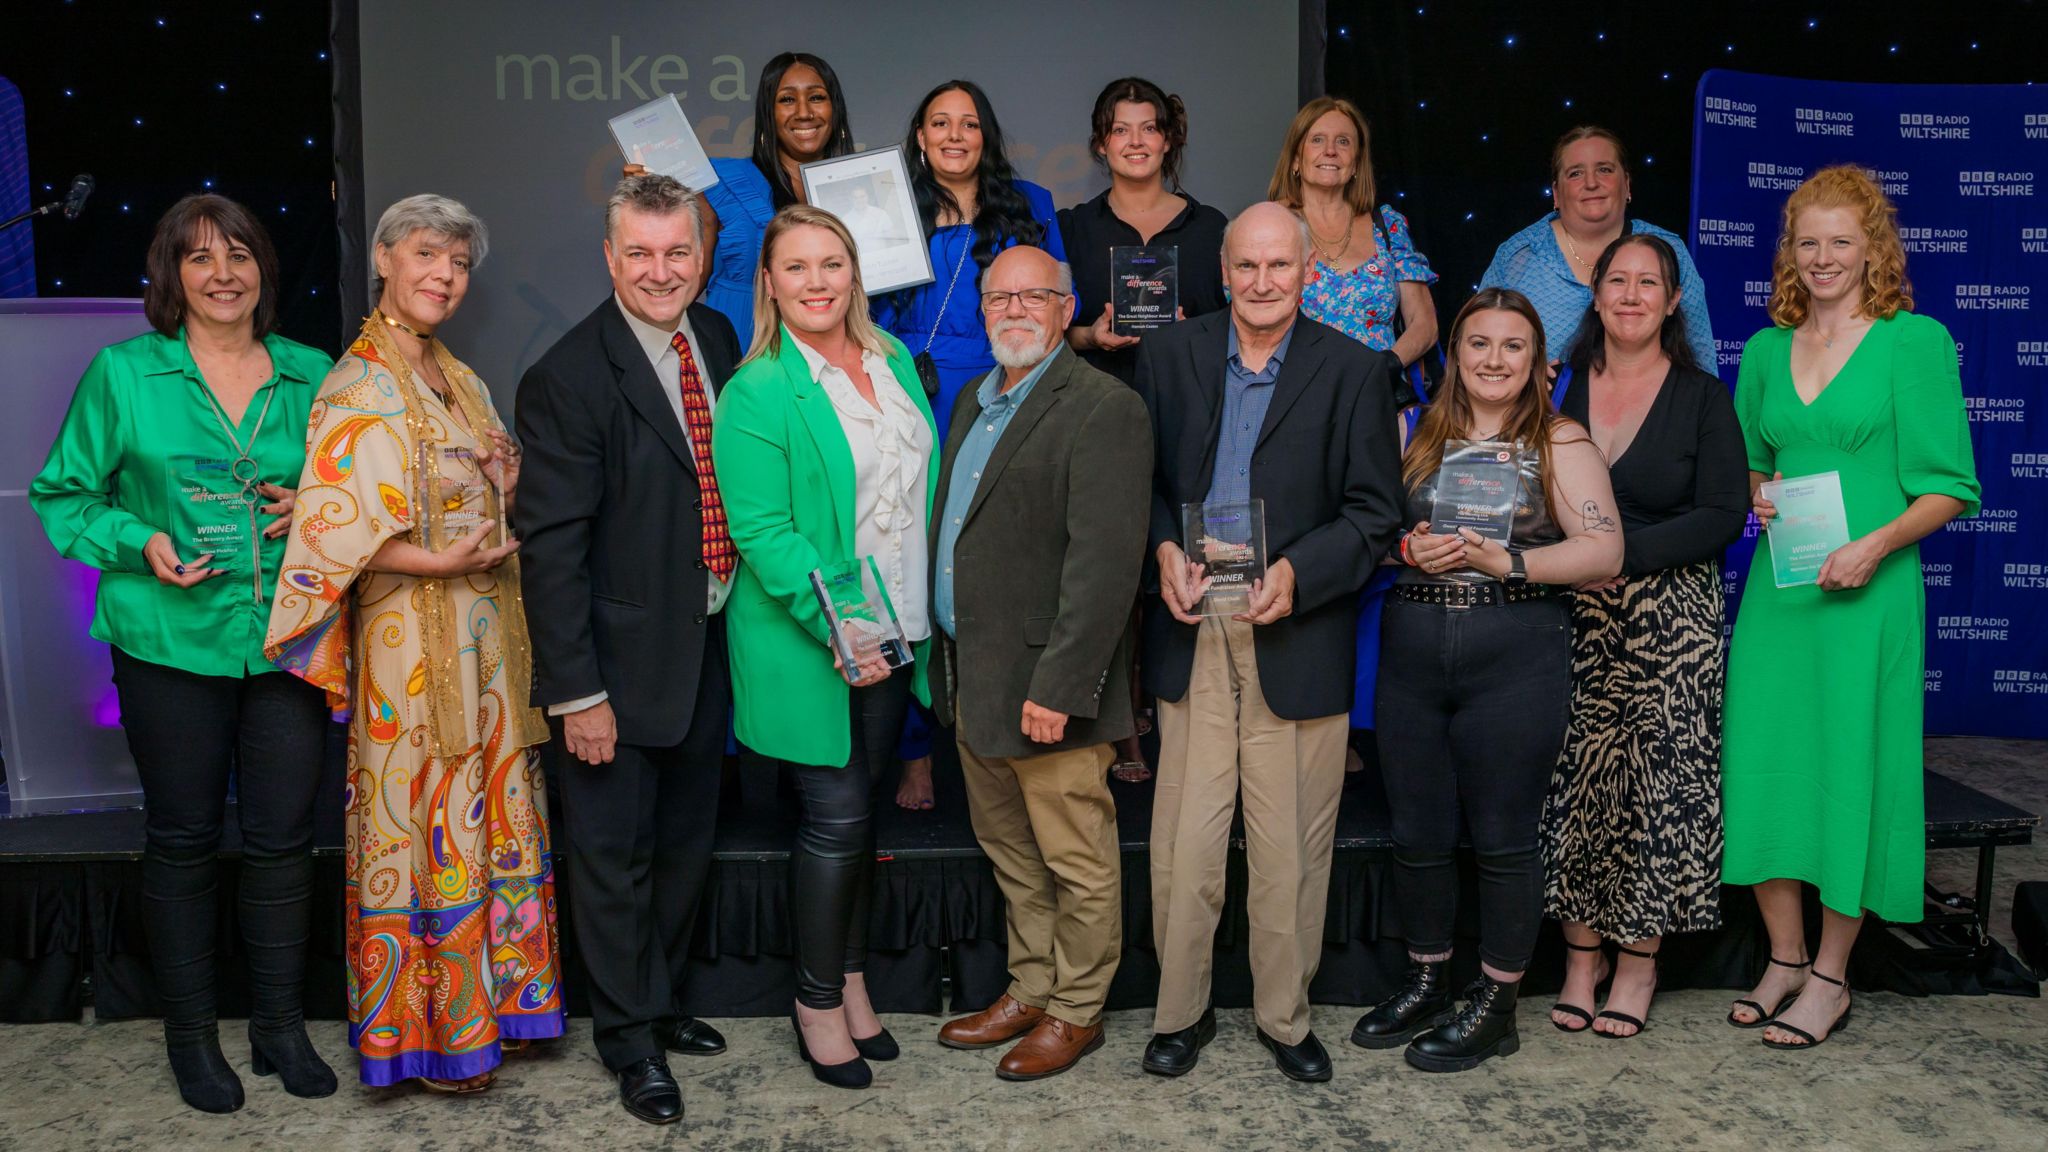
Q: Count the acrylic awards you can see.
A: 8